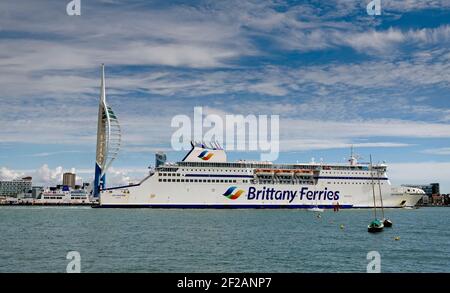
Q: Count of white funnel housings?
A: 1